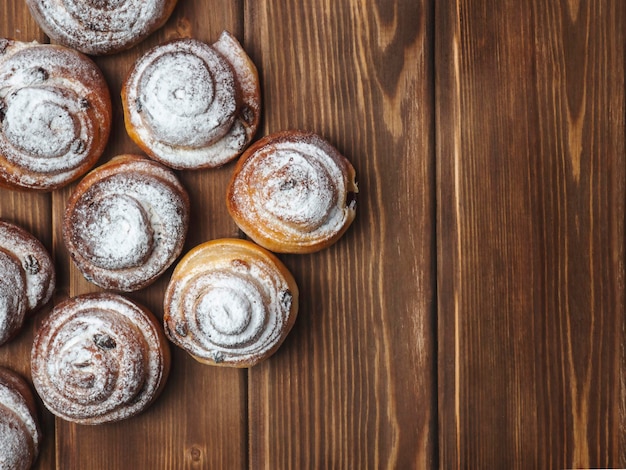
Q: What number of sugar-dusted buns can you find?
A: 9